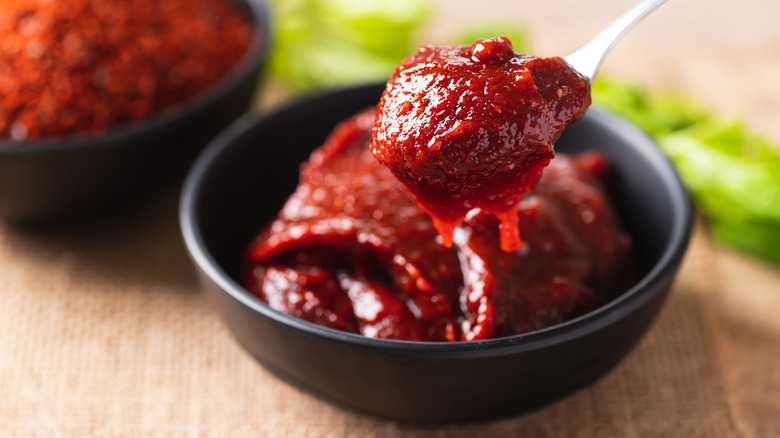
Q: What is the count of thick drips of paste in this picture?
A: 2